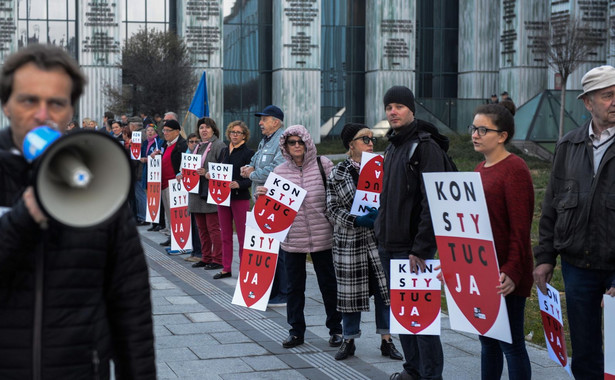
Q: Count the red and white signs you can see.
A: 12